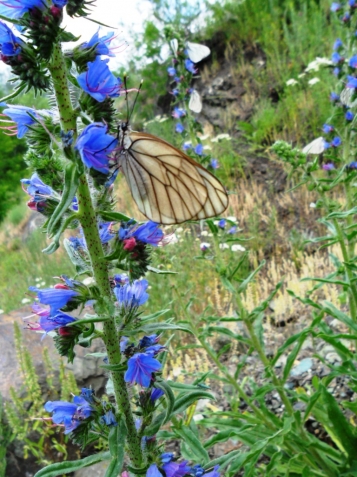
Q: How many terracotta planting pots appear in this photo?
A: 0